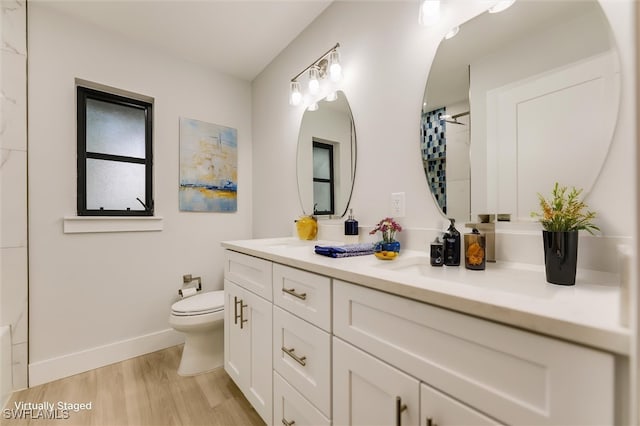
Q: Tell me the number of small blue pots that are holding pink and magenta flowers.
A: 1